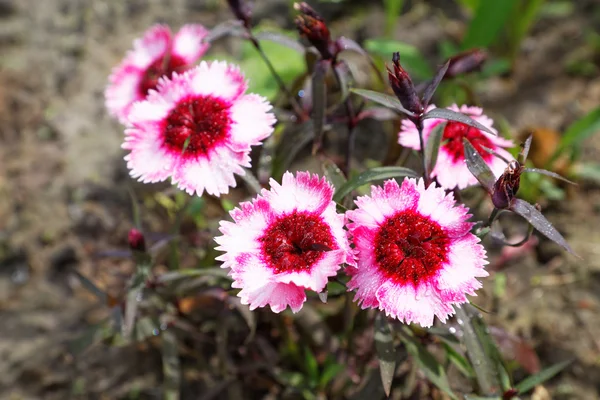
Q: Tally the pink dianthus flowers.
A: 5